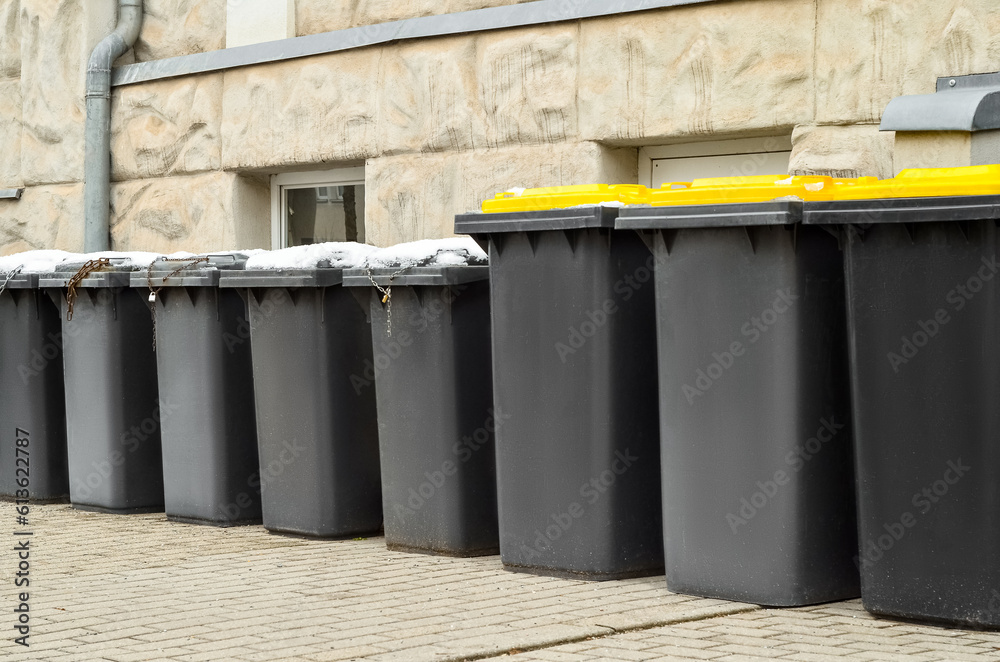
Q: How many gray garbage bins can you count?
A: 8